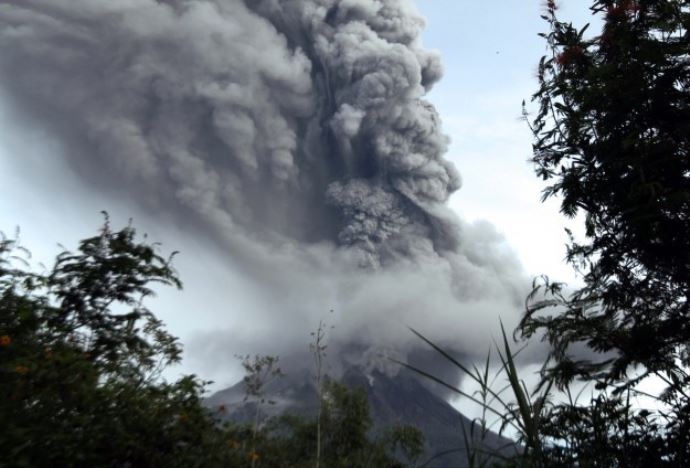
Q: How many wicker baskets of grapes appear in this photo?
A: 0